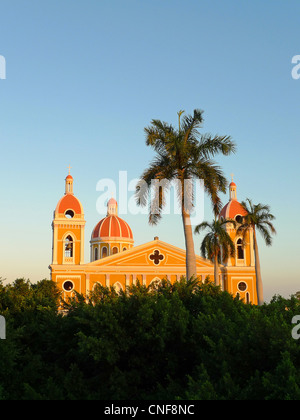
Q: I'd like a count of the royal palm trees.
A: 3